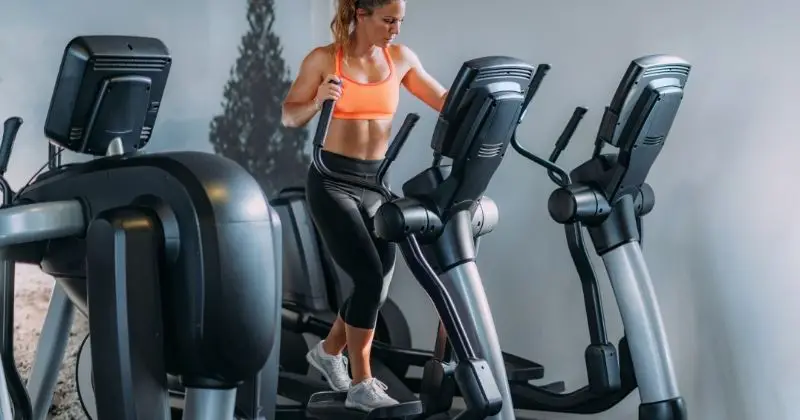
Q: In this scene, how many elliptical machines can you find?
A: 3